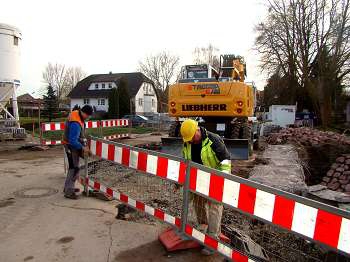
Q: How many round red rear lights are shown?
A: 4